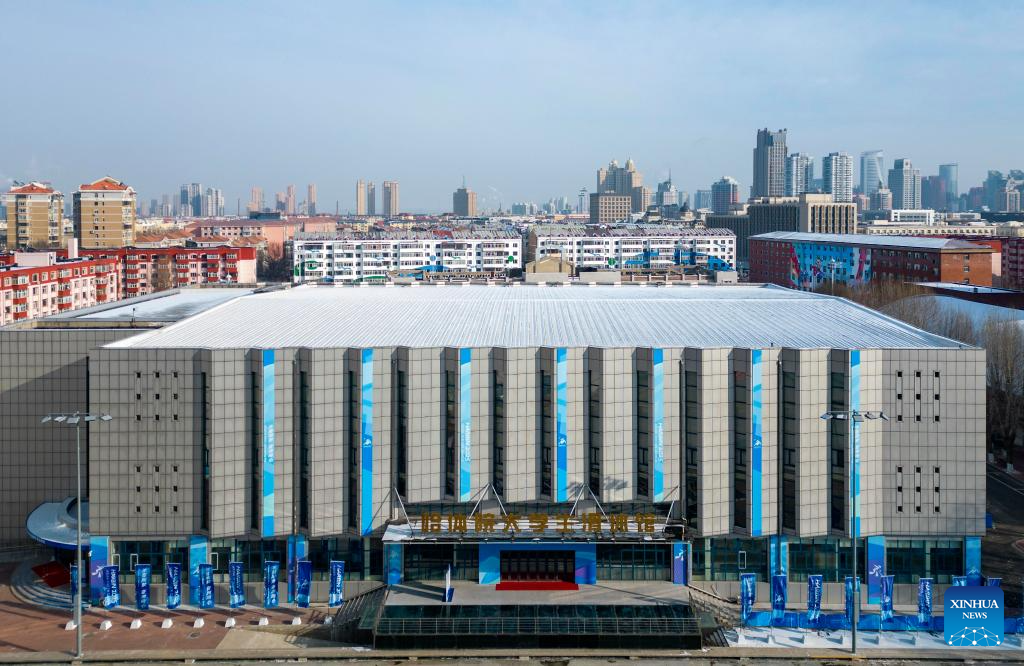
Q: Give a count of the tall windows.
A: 14